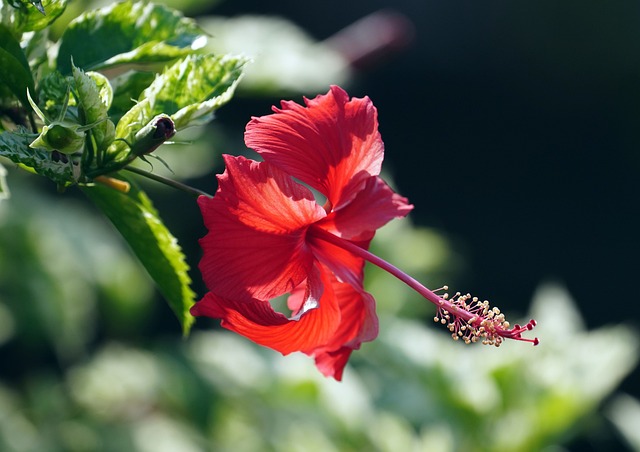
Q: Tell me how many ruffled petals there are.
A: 5